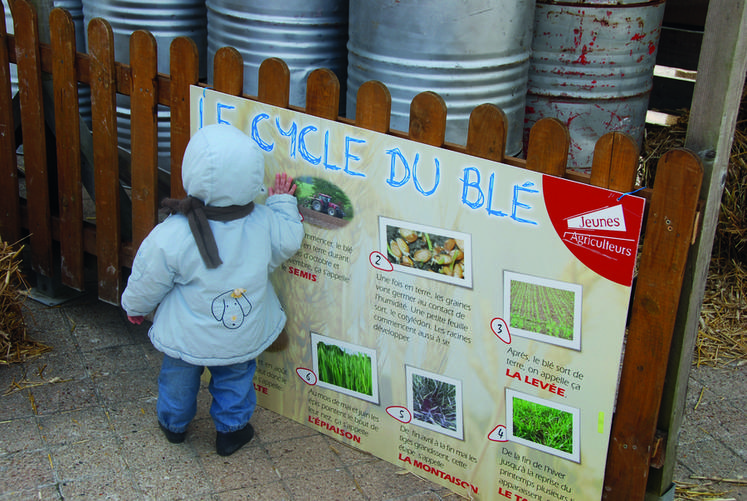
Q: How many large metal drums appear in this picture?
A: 5